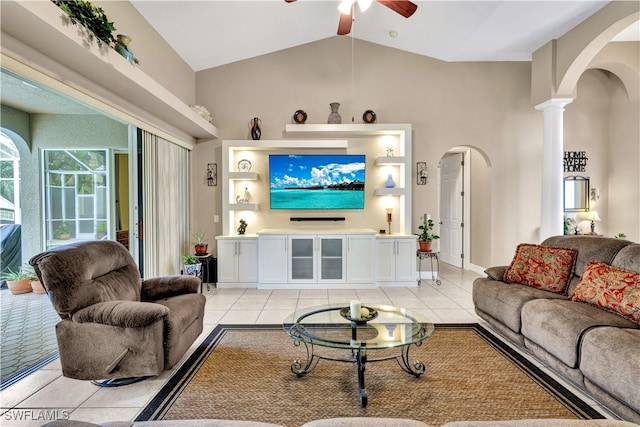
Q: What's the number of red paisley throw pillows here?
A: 2